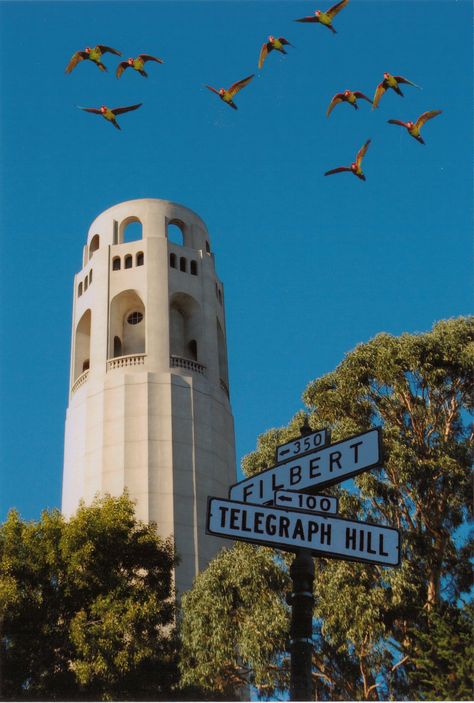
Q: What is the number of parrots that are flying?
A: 10